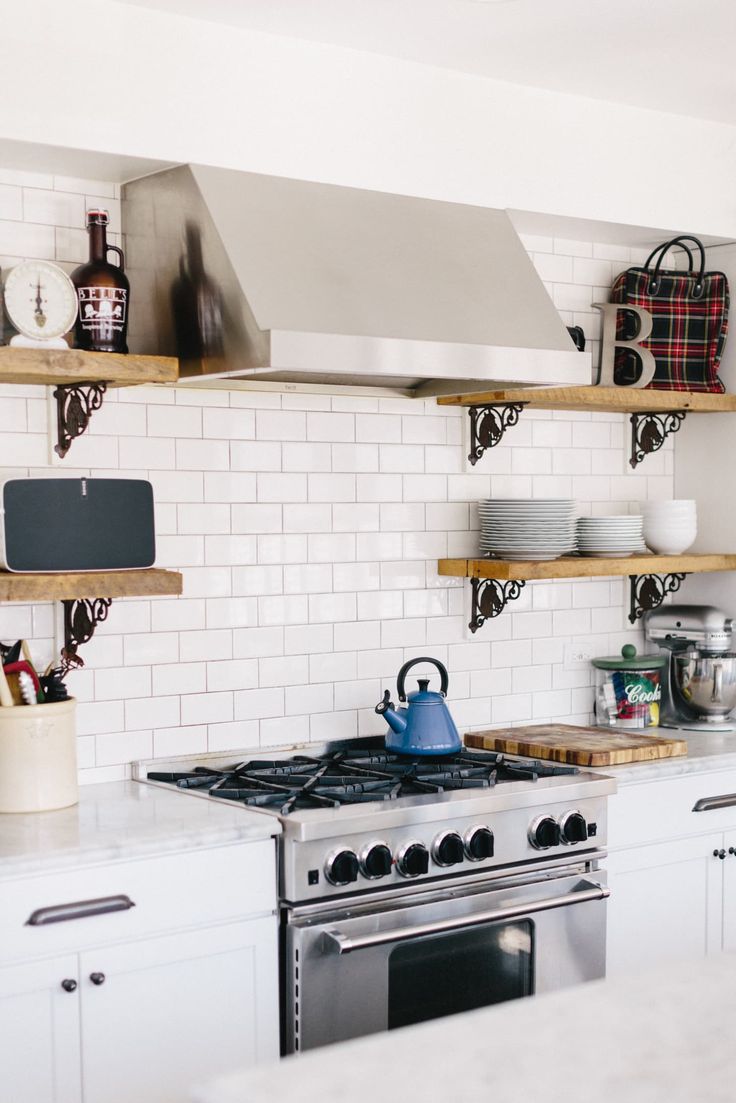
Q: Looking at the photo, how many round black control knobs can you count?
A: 7